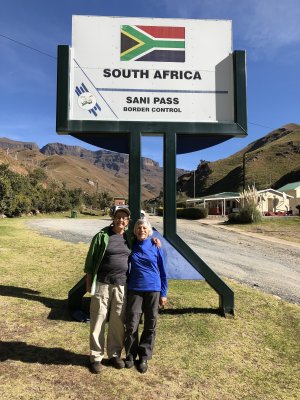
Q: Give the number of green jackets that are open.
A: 1